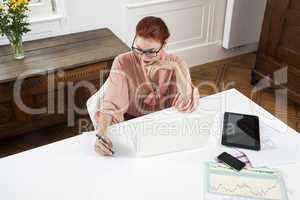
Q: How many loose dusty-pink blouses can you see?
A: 1